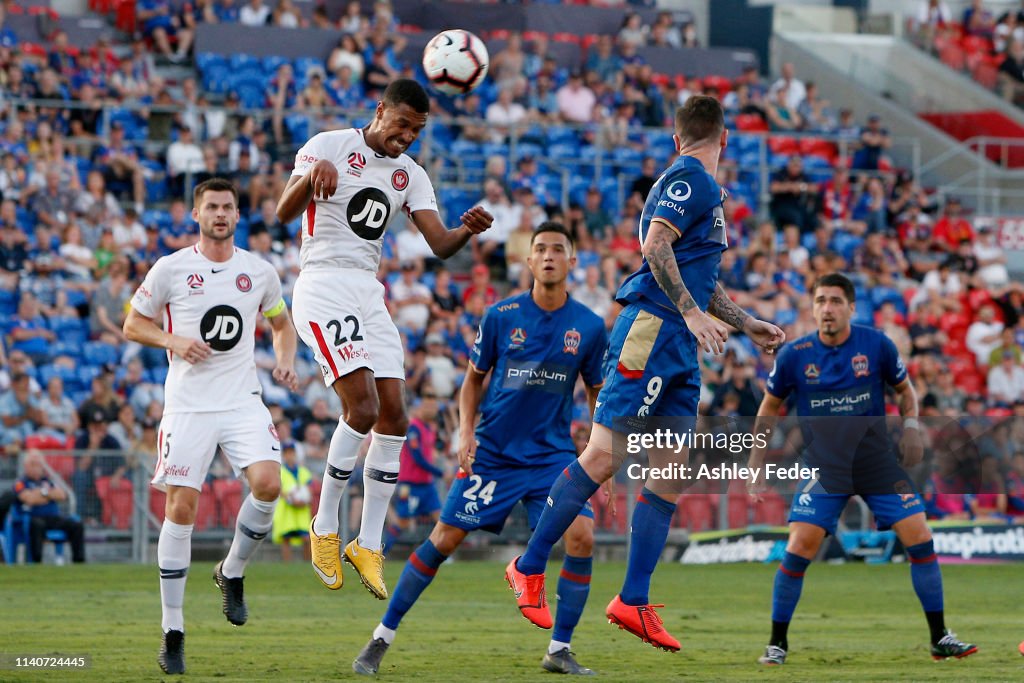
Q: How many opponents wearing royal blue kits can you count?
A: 3